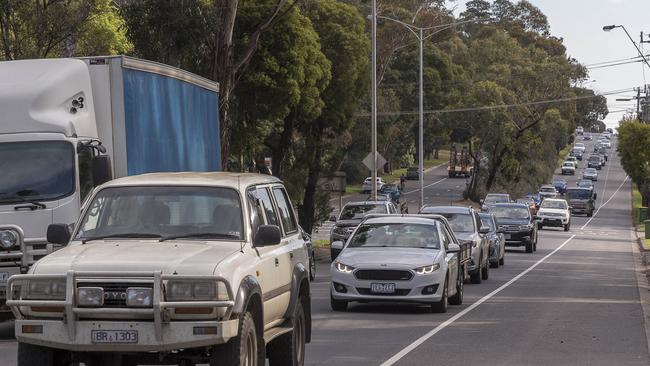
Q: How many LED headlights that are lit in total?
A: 2